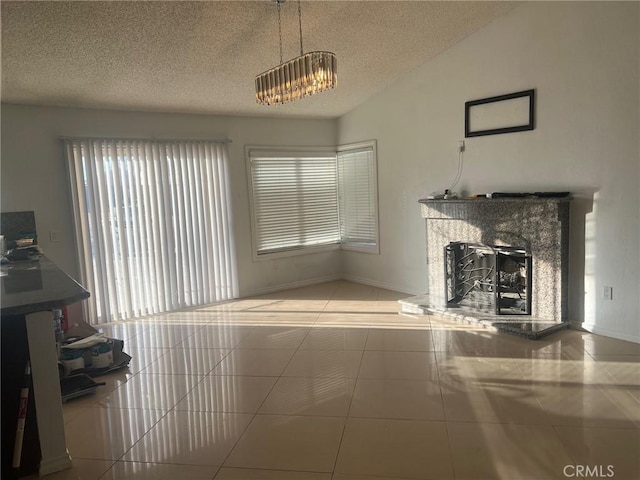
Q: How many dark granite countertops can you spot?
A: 1